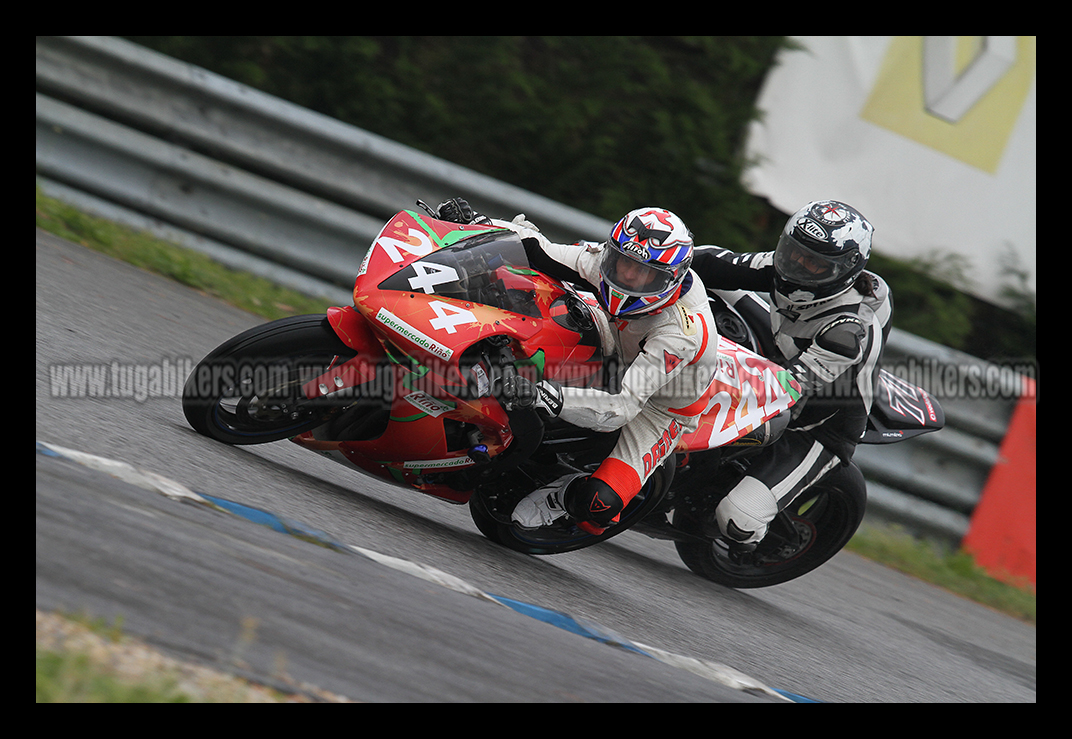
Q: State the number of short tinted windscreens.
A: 1